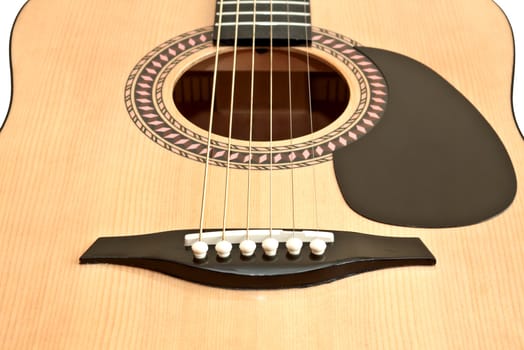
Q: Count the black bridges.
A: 1